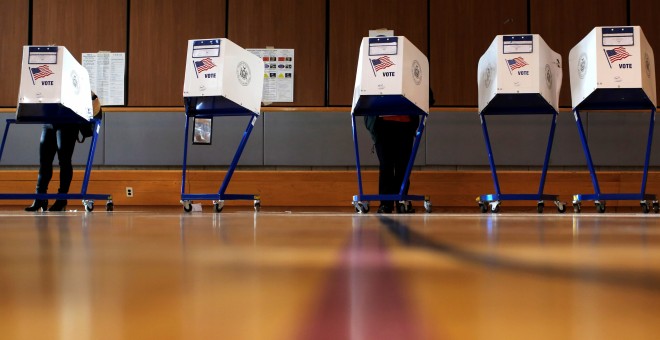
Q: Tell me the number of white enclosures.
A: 5